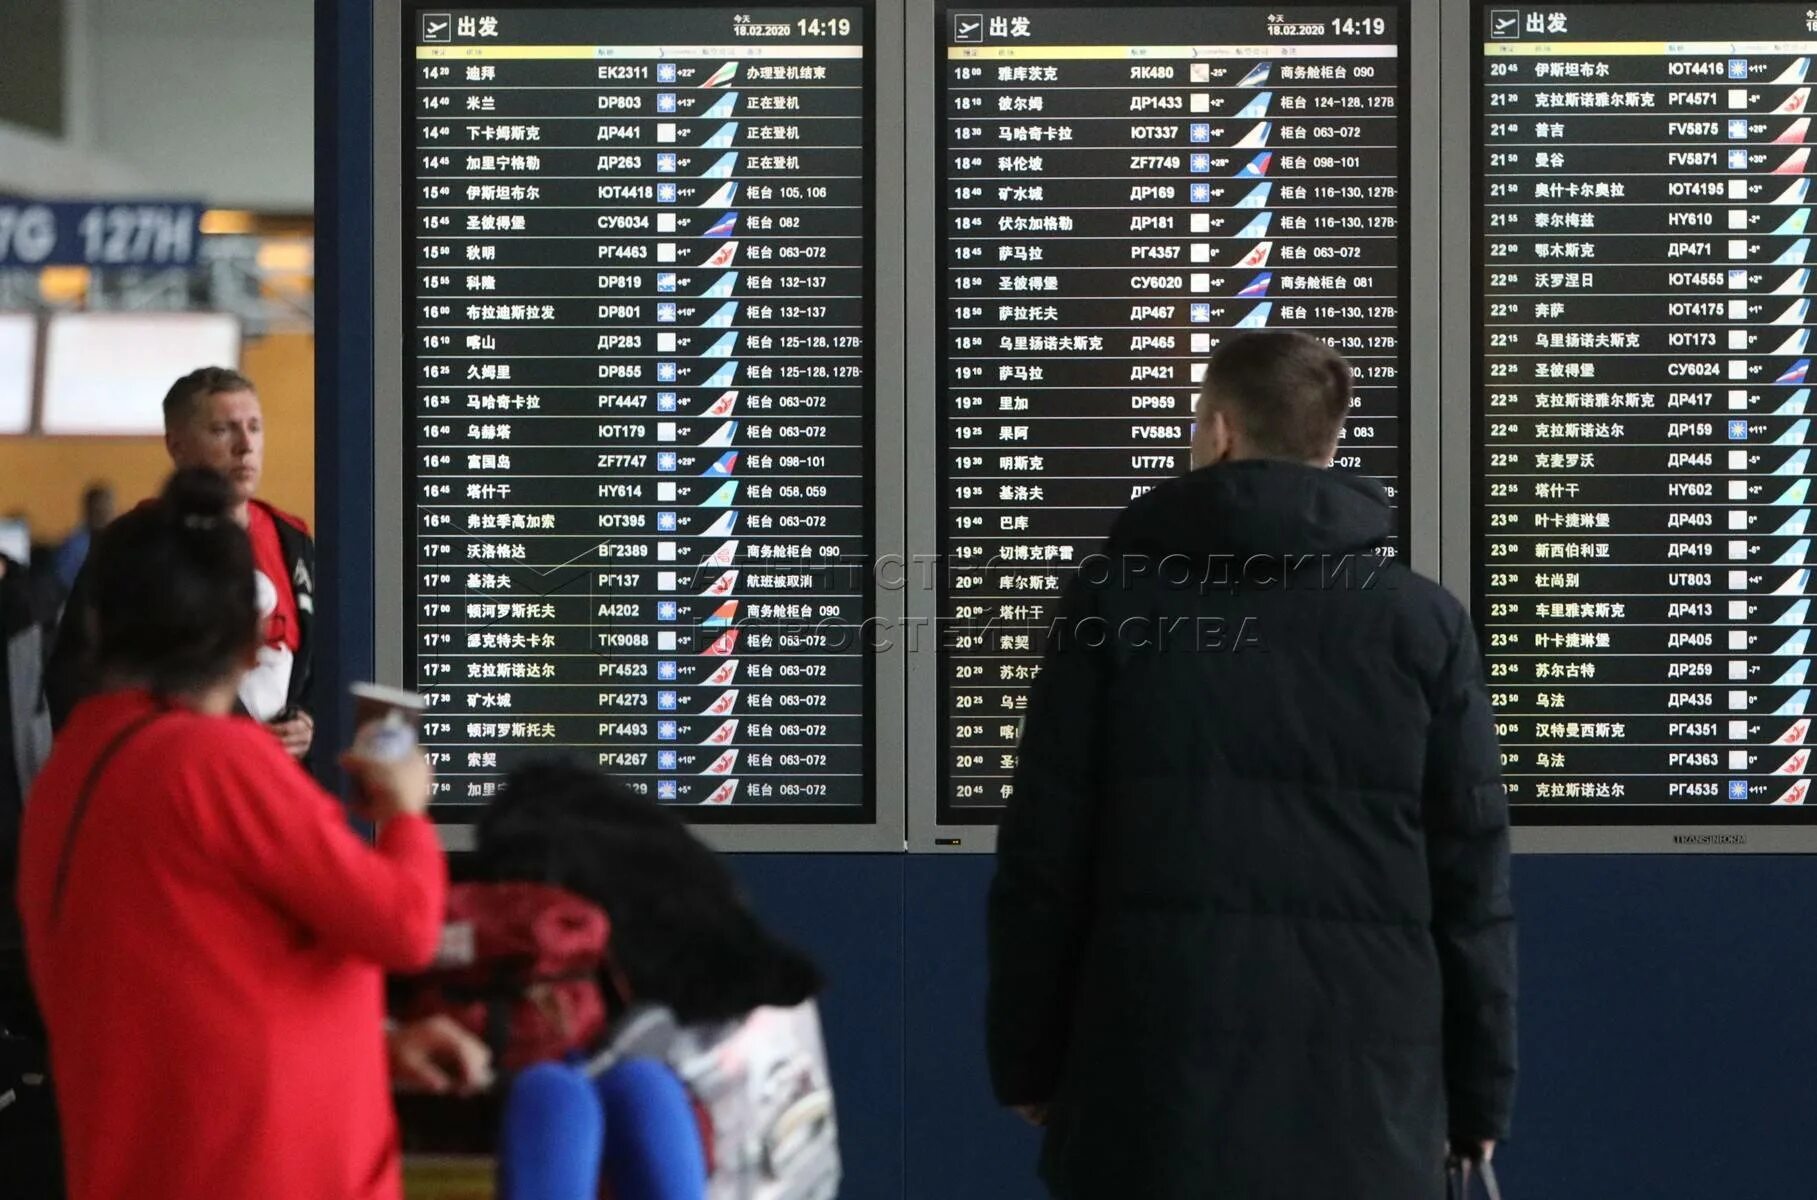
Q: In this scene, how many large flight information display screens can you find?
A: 3